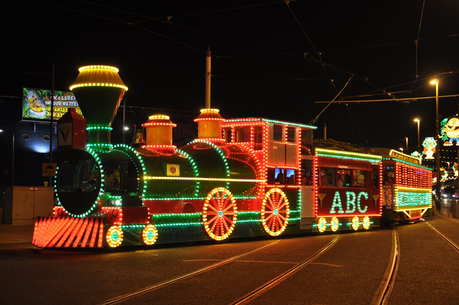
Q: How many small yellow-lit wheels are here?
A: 6